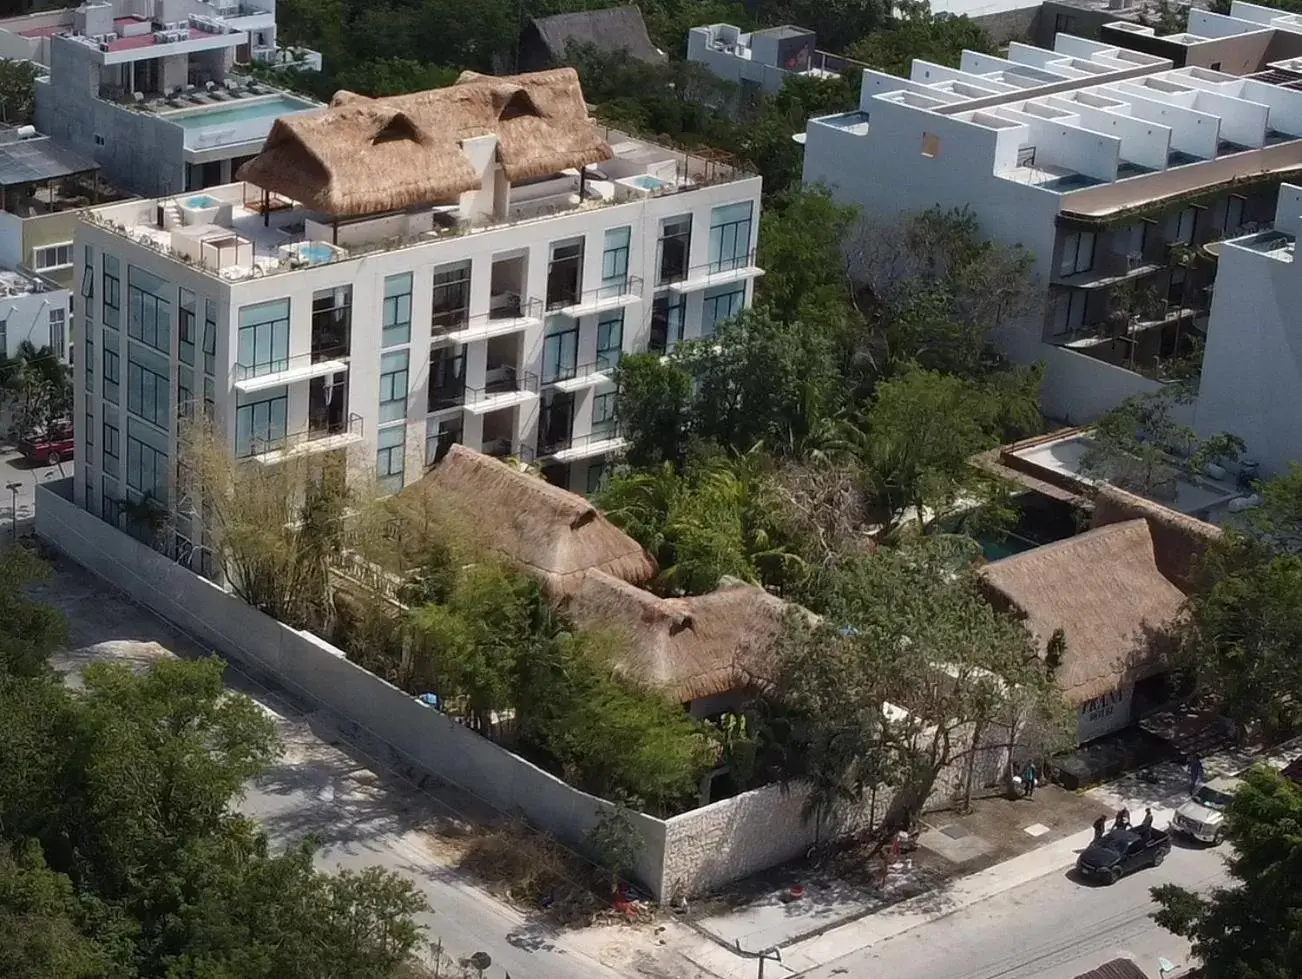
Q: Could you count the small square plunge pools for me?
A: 3